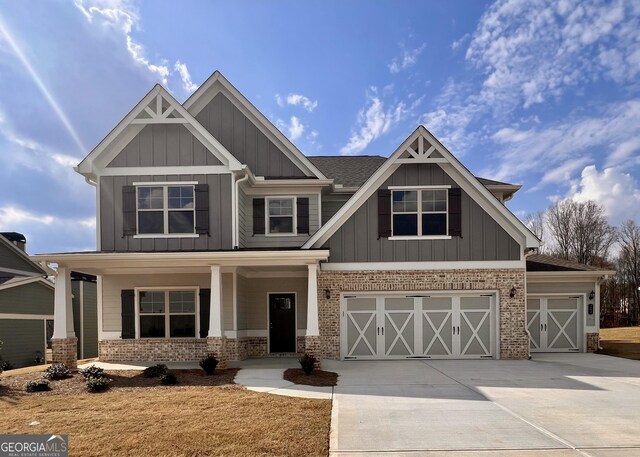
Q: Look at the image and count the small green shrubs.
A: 8